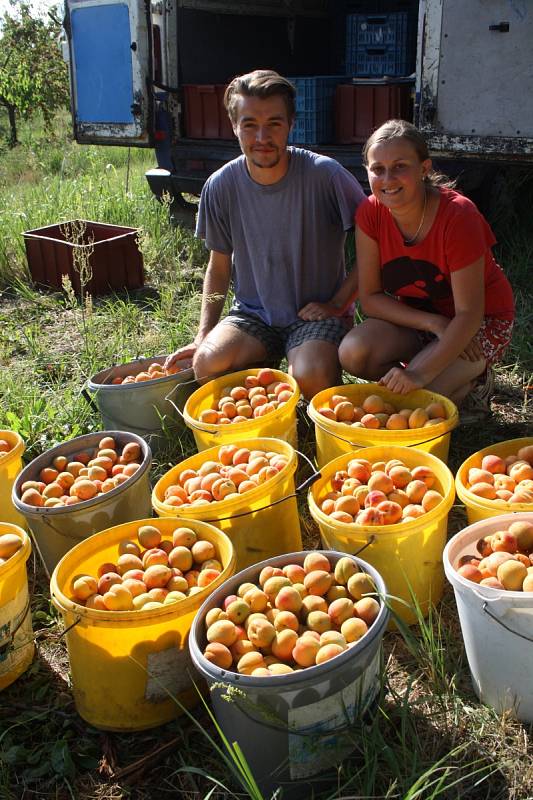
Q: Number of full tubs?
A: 12